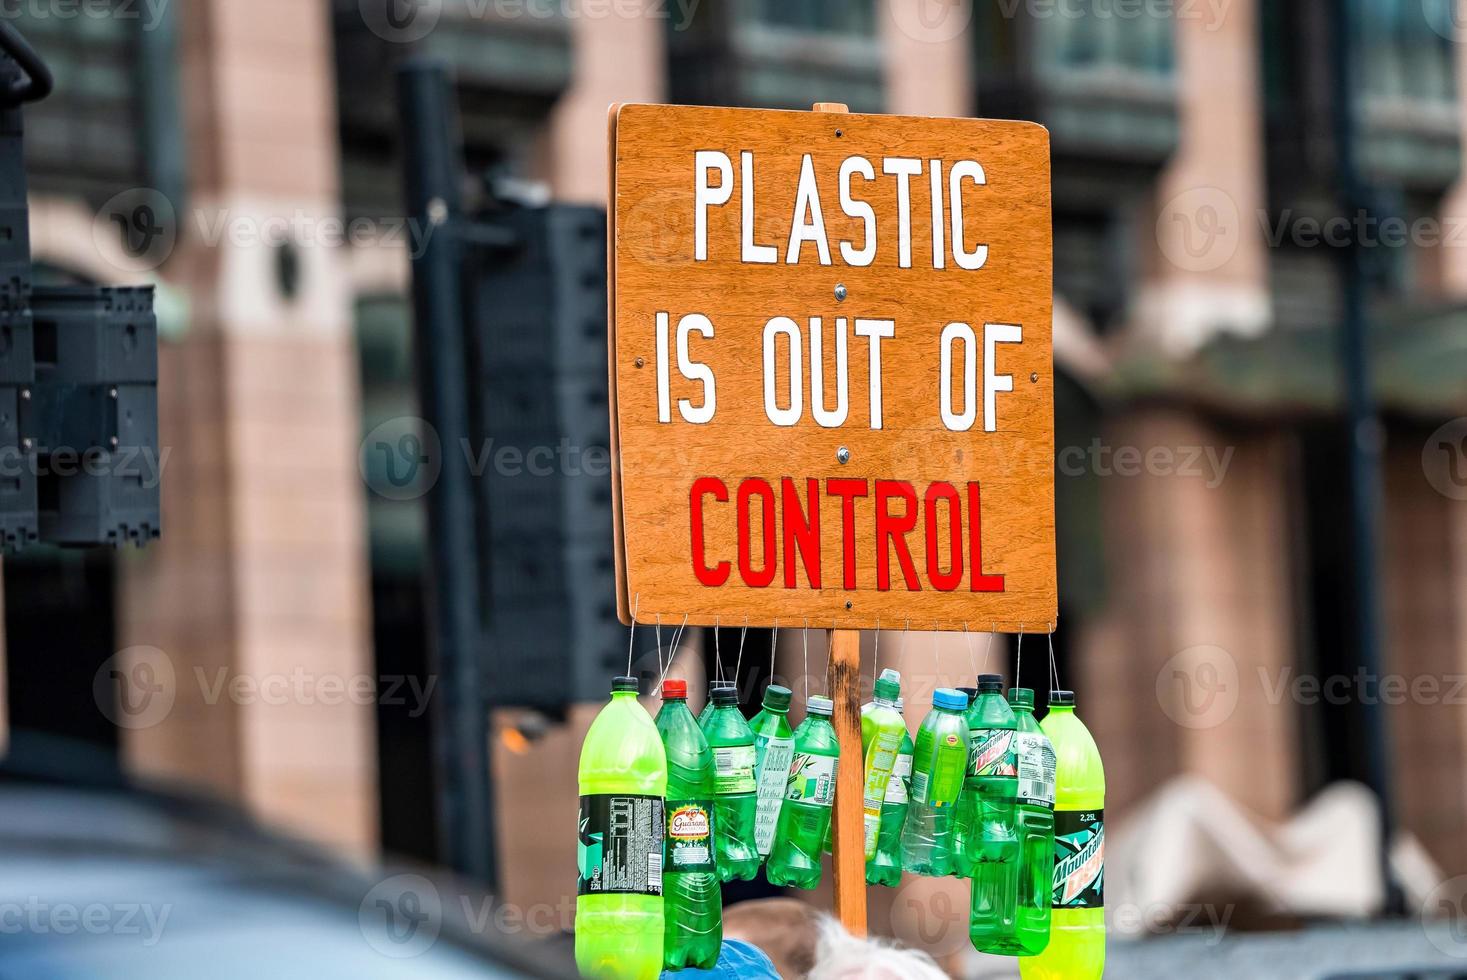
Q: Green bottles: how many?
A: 13